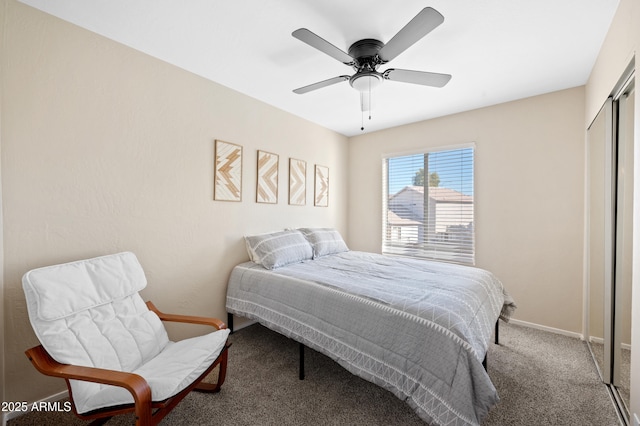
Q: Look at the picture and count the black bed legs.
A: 4